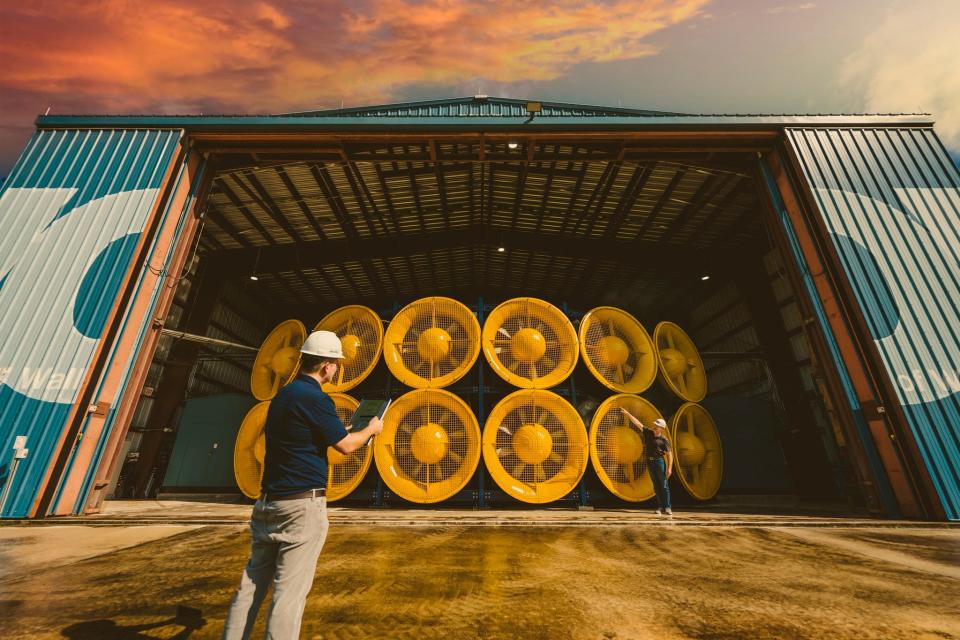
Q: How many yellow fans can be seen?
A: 12